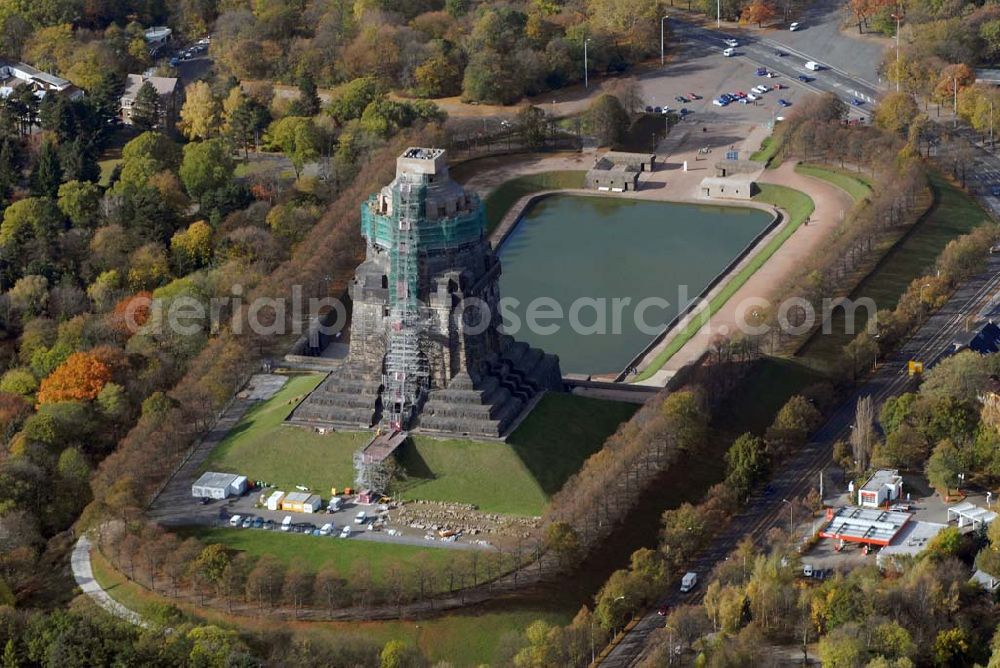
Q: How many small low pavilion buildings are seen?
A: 4